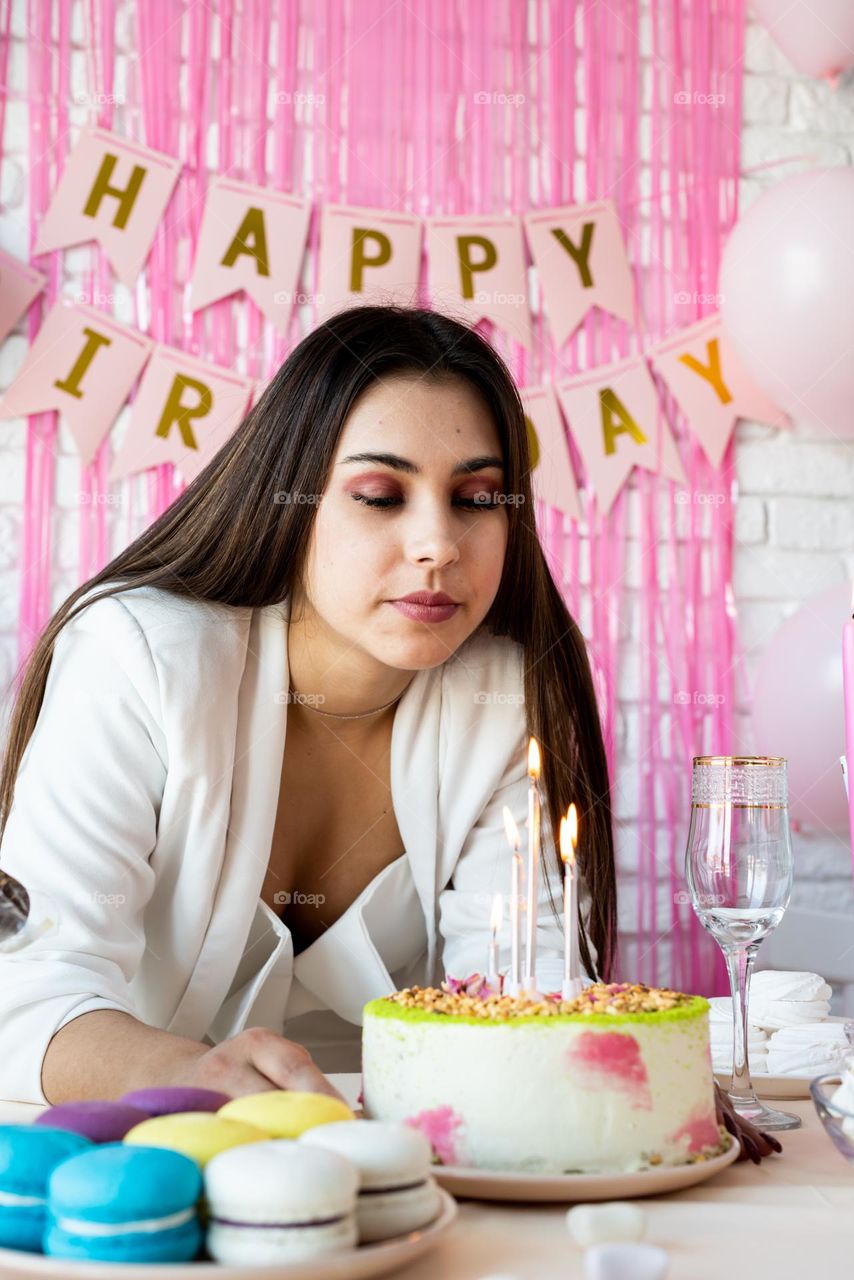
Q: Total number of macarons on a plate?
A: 8